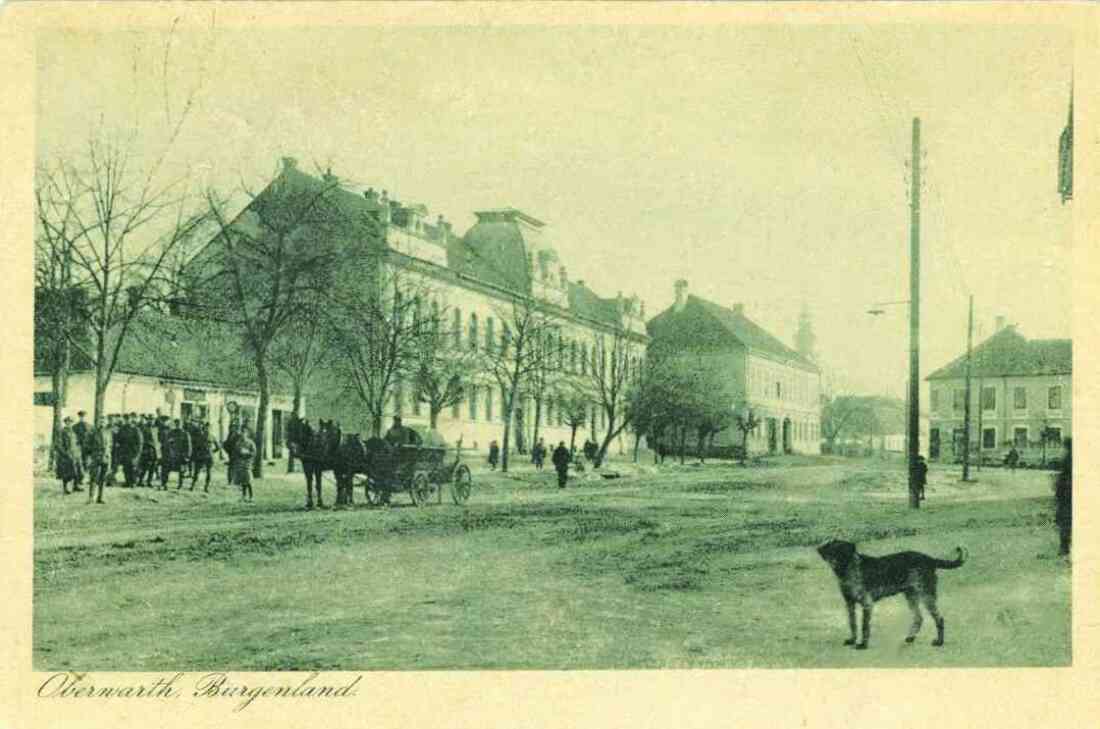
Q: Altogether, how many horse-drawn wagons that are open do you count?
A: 1